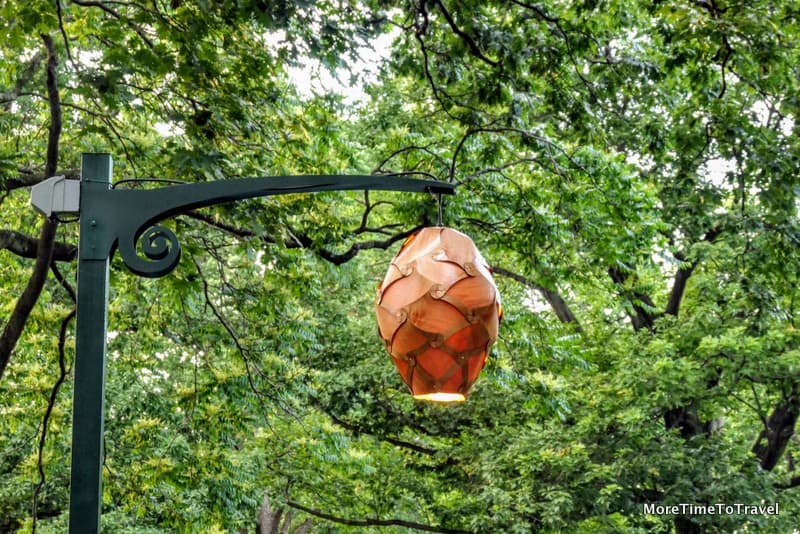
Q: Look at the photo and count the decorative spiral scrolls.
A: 1